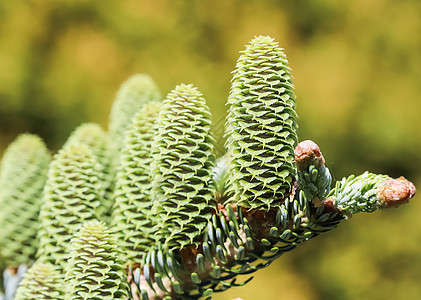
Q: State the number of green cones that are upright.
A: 9